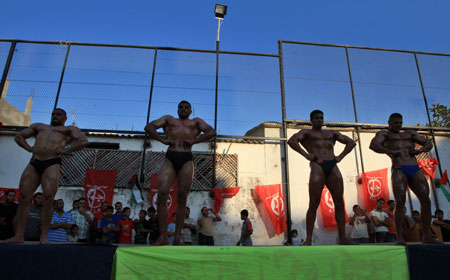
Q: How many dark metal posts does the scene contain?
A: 7